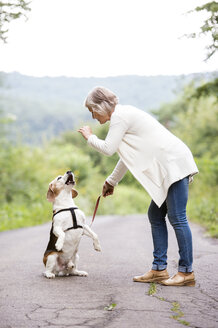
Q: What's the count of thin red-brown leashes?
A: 1